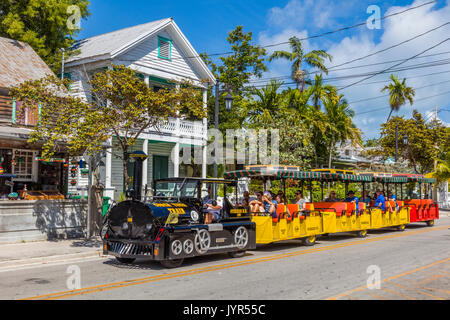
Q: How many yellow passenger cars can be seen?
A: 3